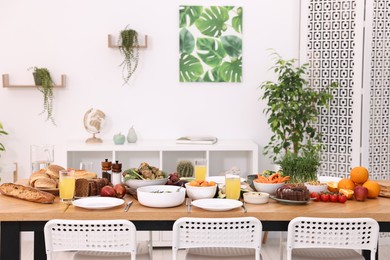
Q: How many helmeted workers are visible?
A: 0